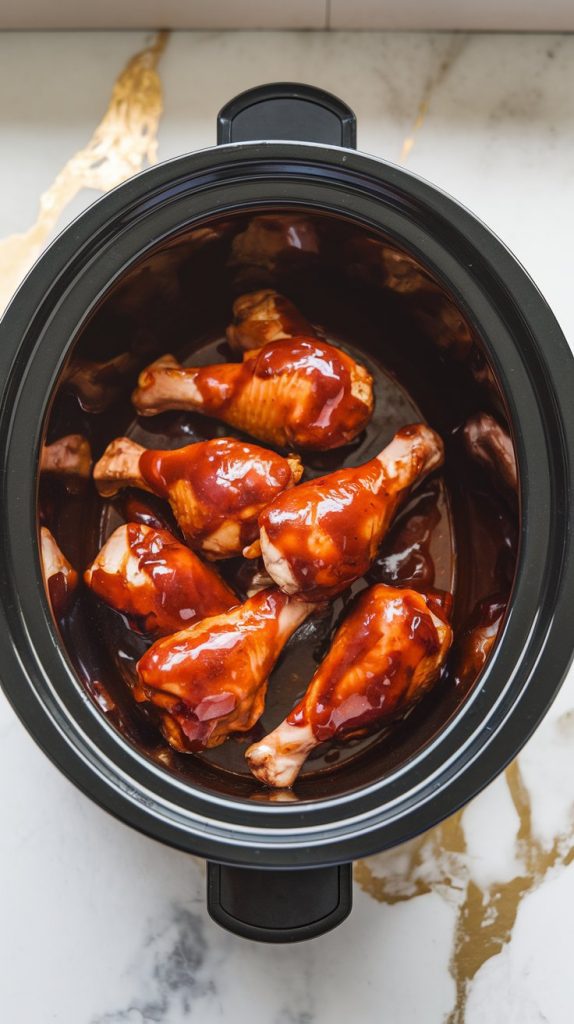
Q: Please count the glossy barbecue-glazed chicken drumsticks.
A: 7